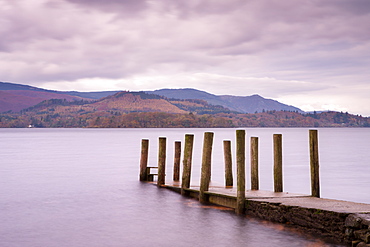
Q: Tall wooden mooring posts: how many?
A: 10